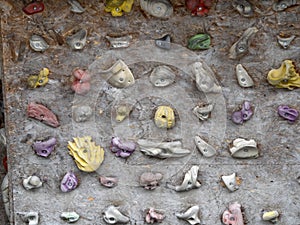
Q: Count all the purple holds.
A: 5